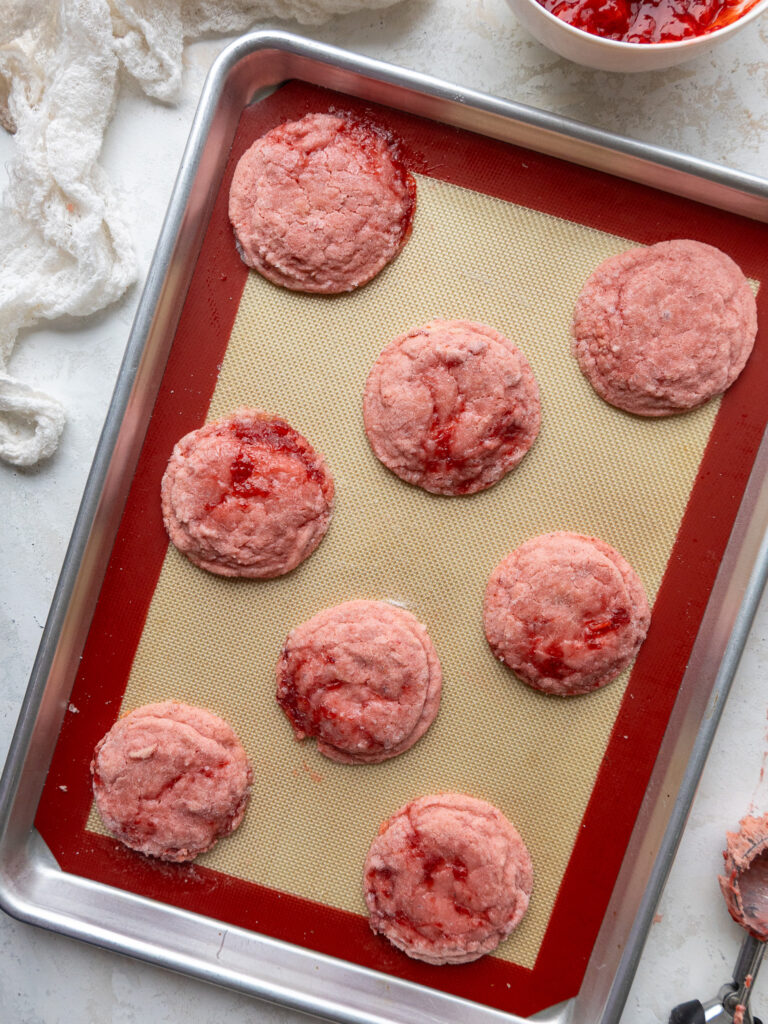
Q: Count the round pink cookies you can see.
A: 8